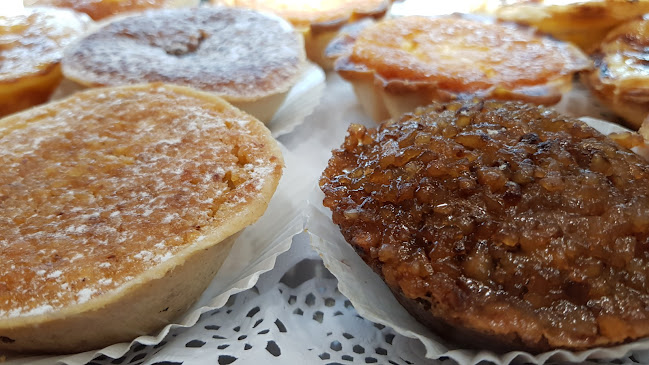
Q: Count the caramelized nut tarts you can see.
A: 1